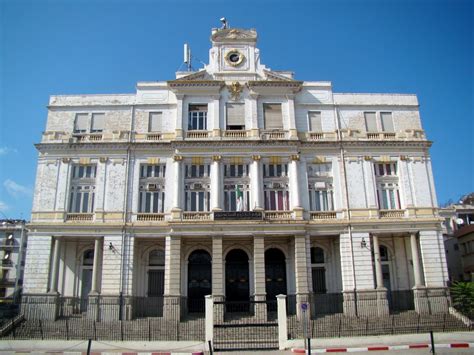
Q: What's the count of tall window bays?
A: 7